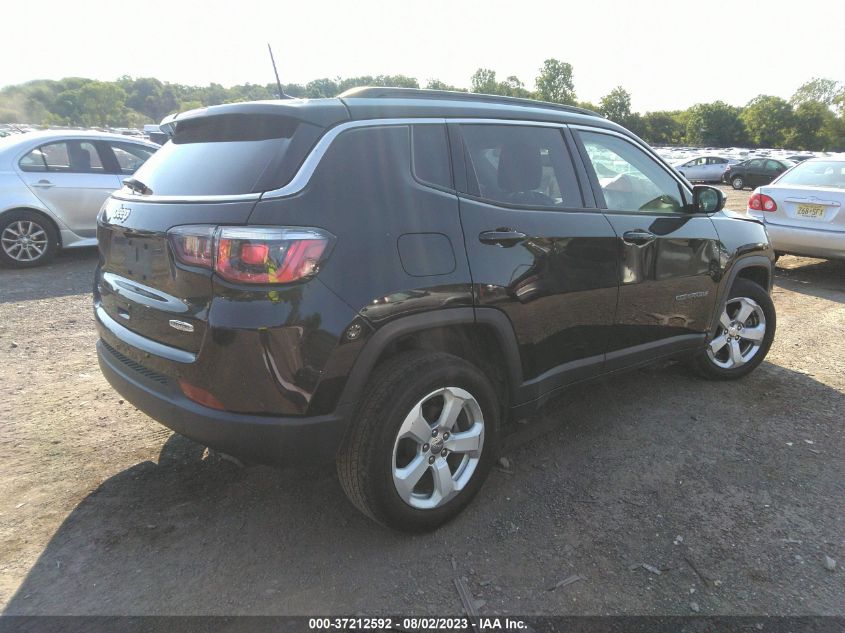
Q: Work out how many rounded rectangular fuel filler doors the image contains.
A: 1